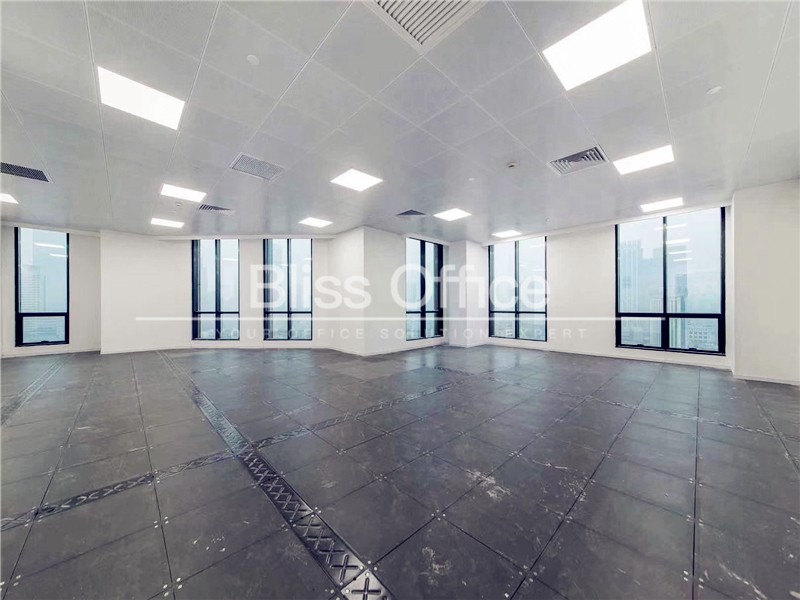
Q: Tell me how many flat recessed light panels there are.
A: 11